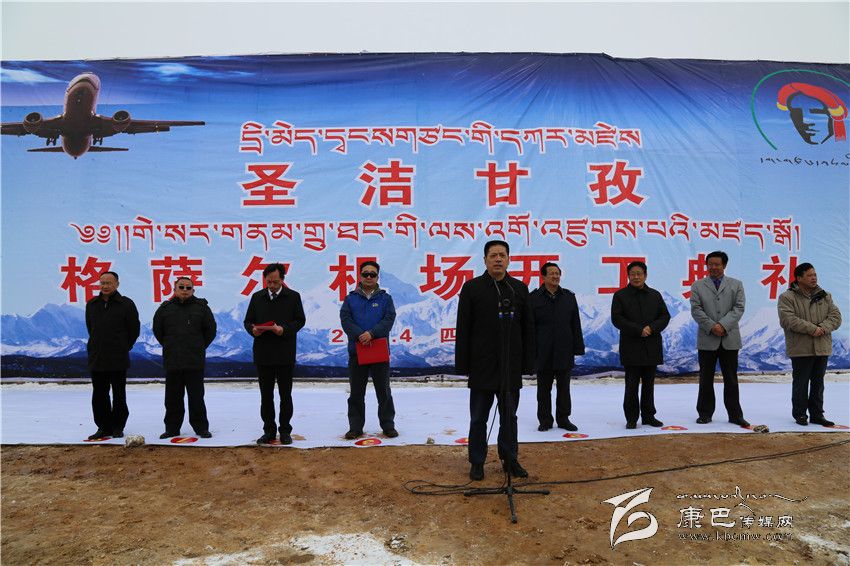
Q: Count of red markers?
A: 9